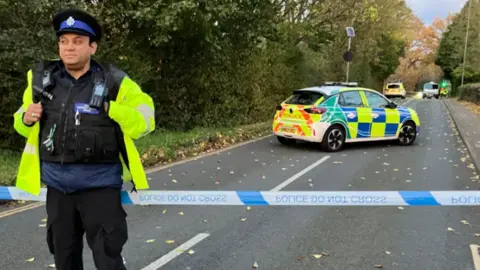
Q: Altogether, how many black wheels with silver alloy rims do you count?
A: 2